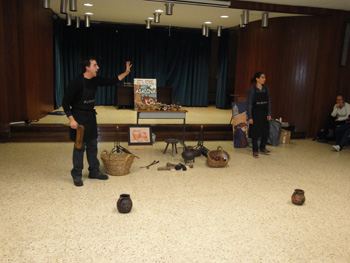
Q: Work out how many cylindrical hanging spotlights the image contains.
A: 15